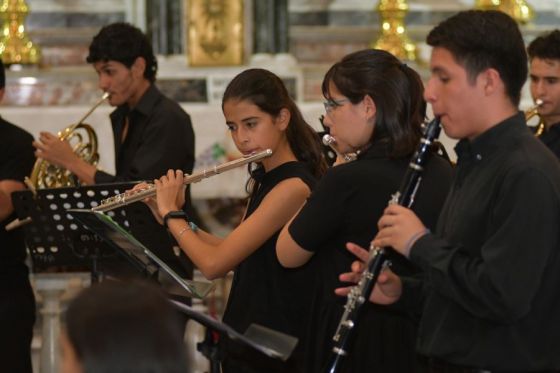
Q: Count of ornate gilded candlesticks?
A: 3